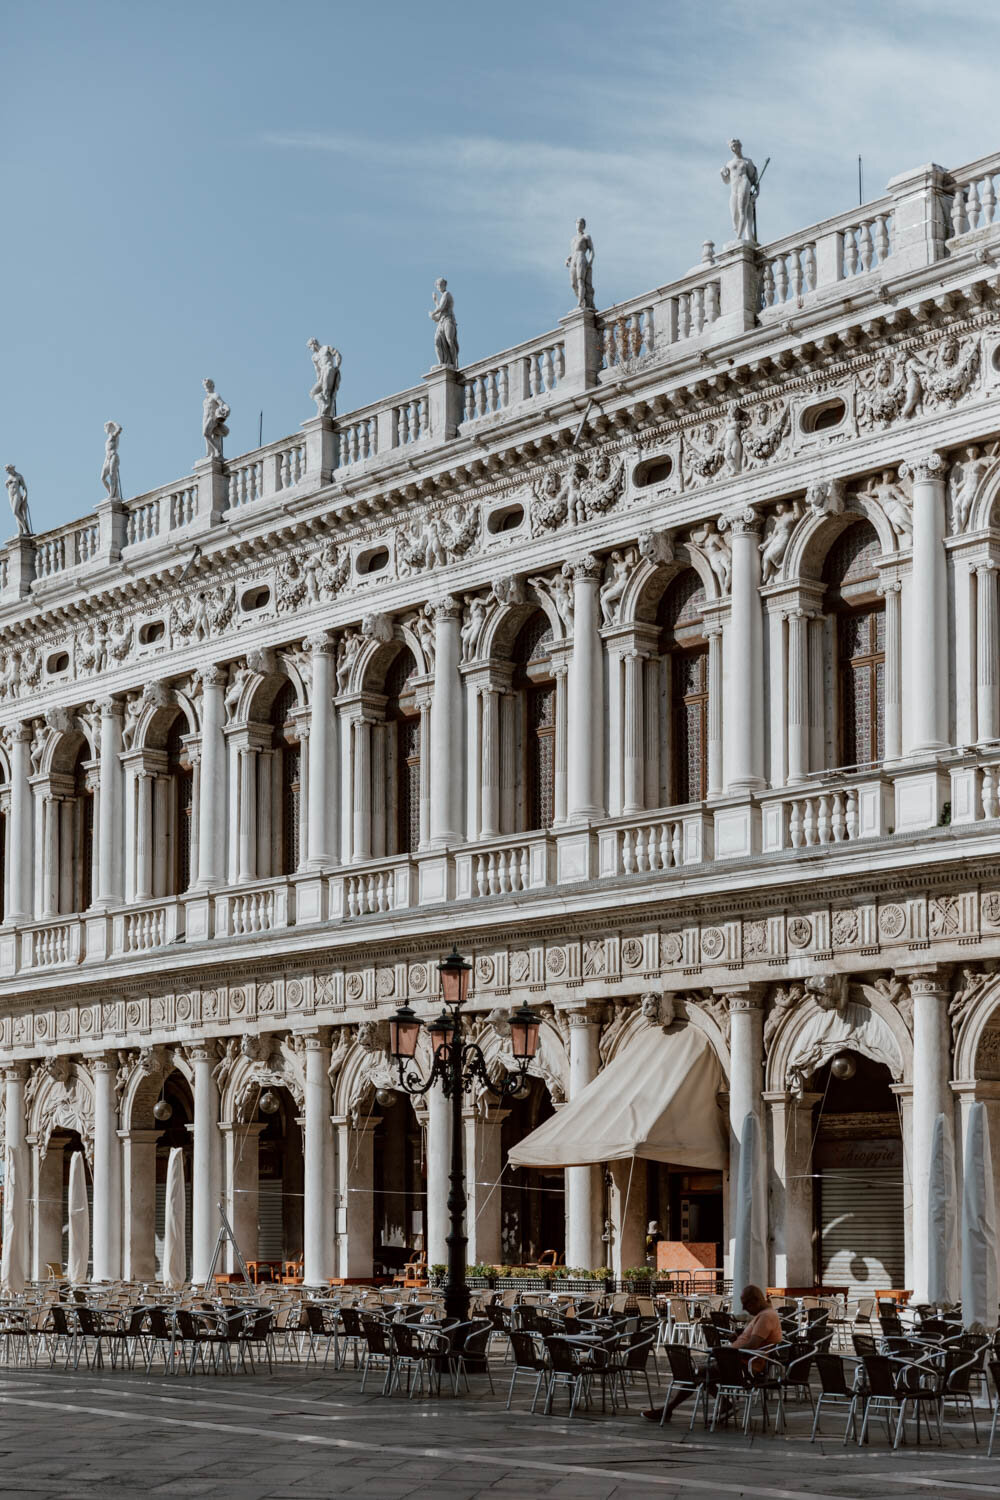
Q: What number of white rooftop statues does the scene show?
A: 7